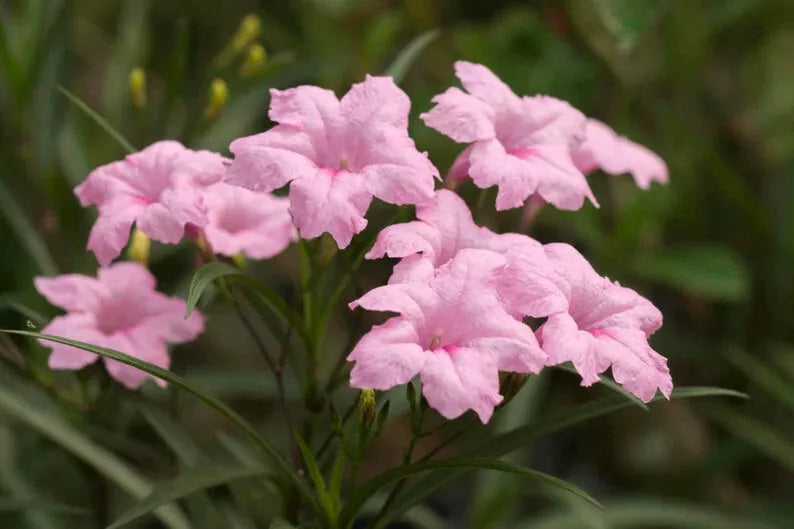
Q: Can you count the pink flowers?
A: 9